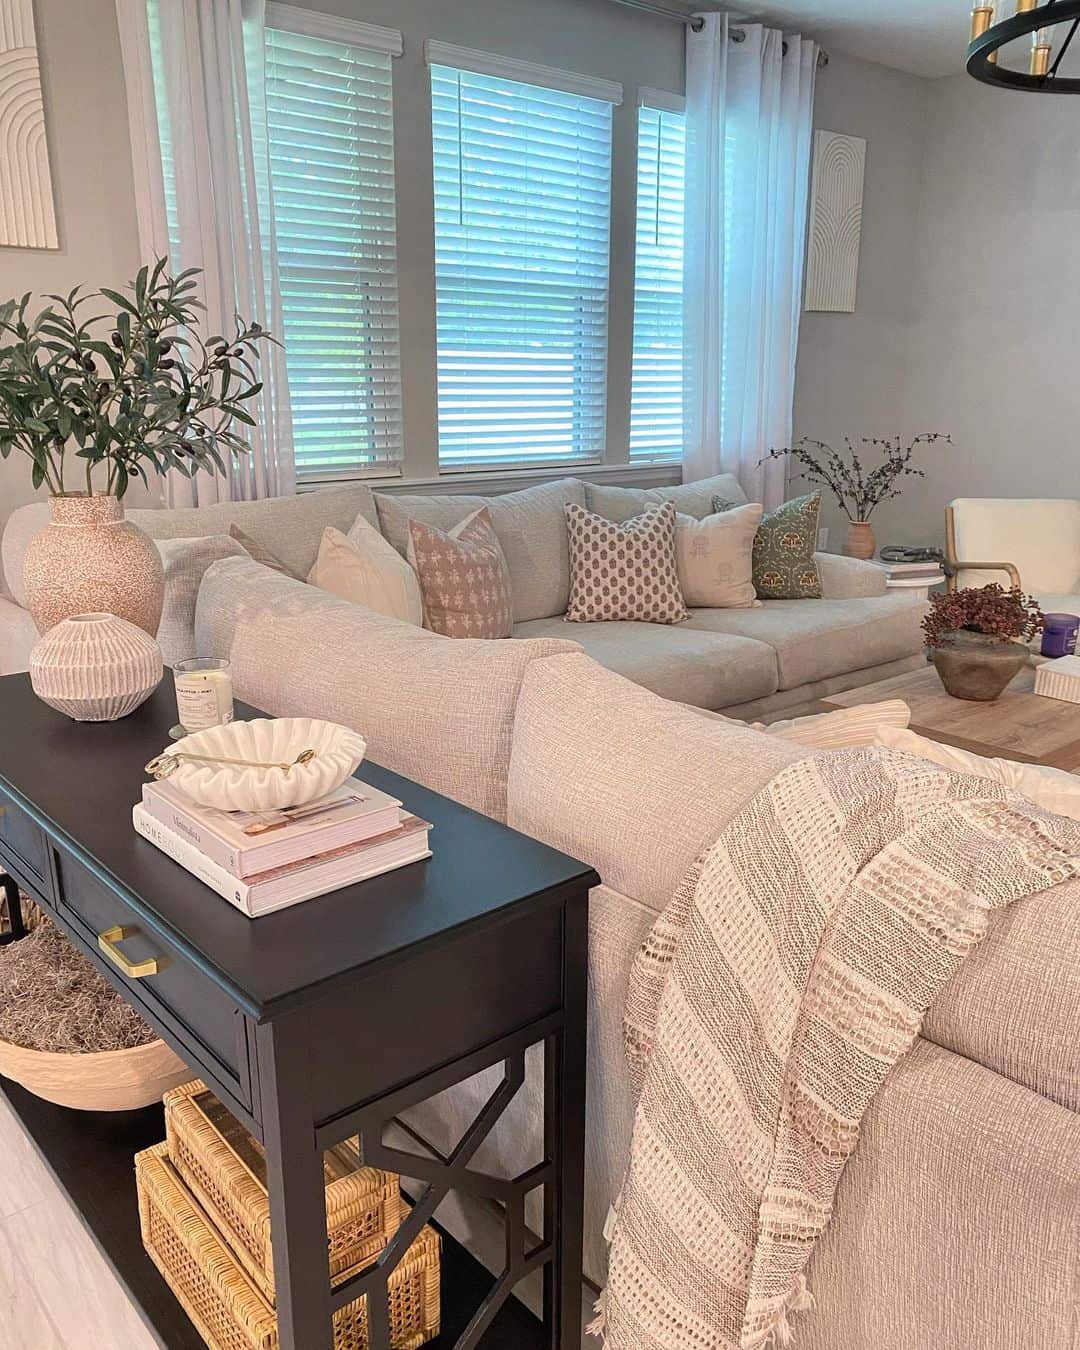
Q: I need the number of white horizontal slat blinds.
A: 3